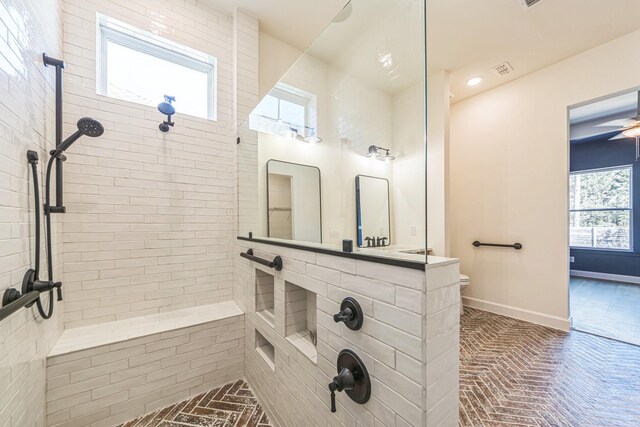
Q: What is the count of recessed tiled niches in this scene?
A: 3